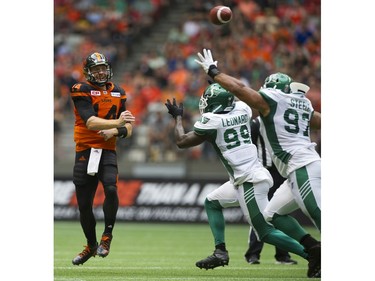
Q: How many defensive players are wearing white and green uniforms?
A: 2